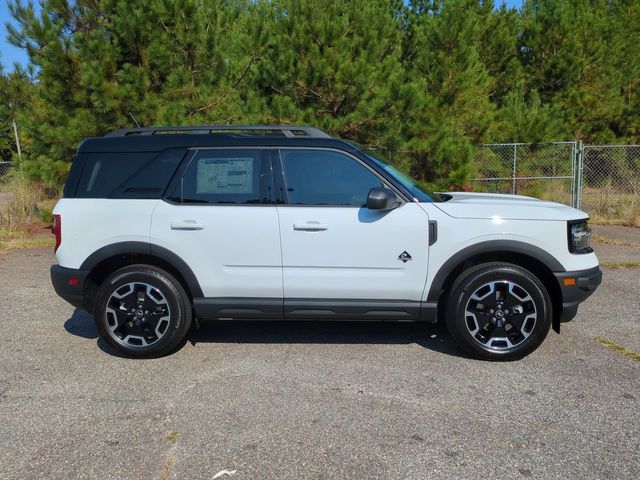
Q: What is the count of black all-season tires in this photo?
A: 2